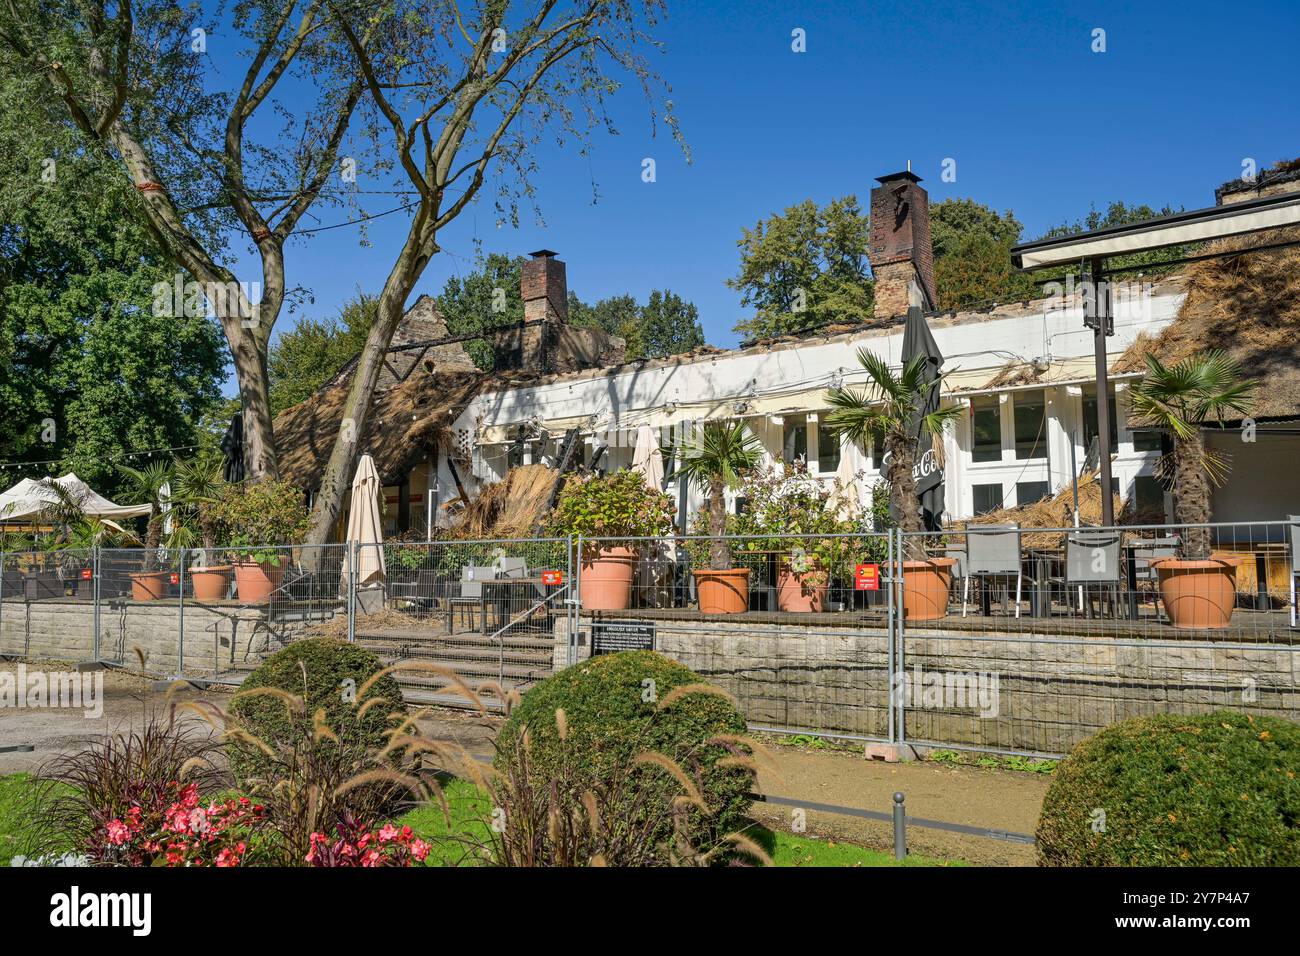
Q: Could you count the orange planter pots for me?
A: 8